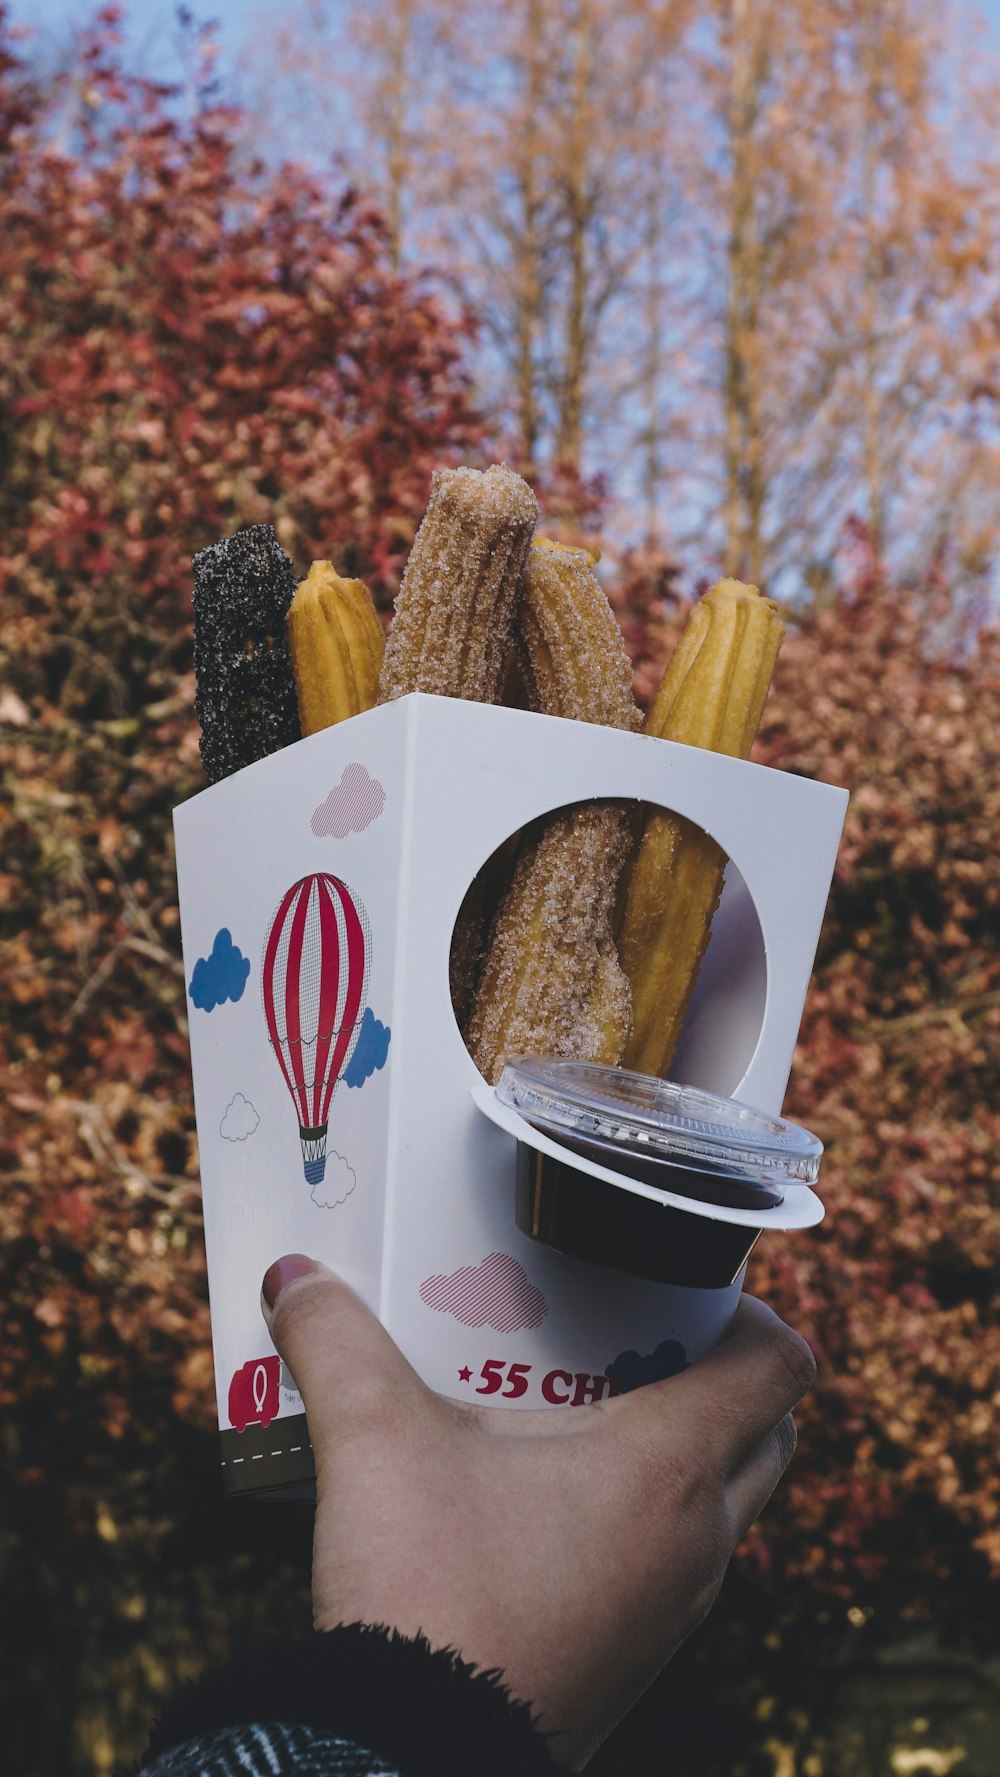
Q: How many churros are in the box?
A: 5